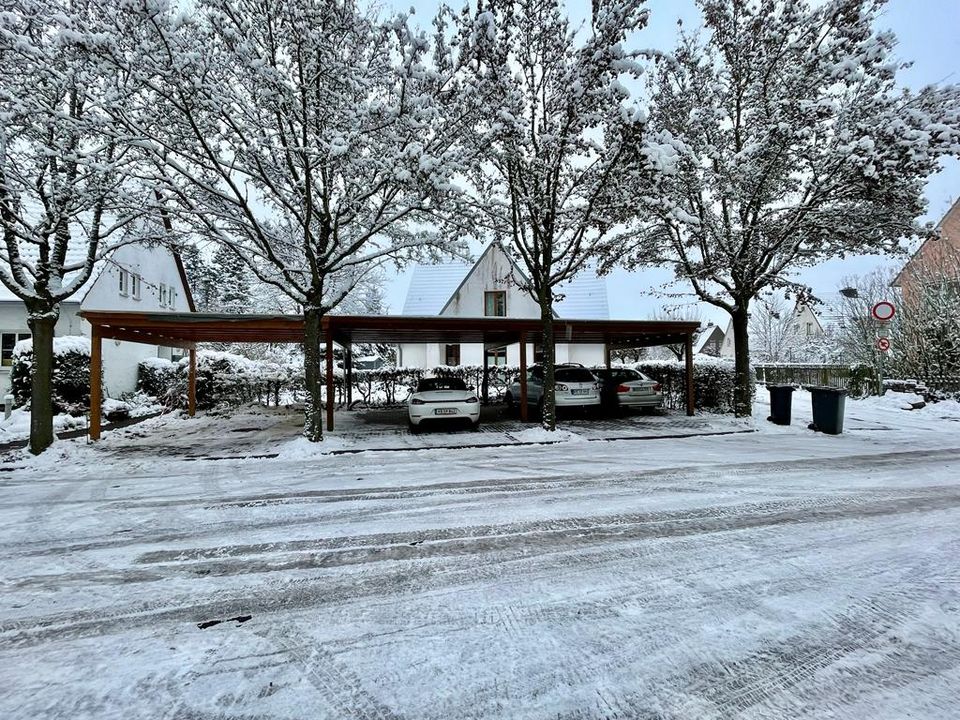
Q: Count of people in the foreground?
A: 0